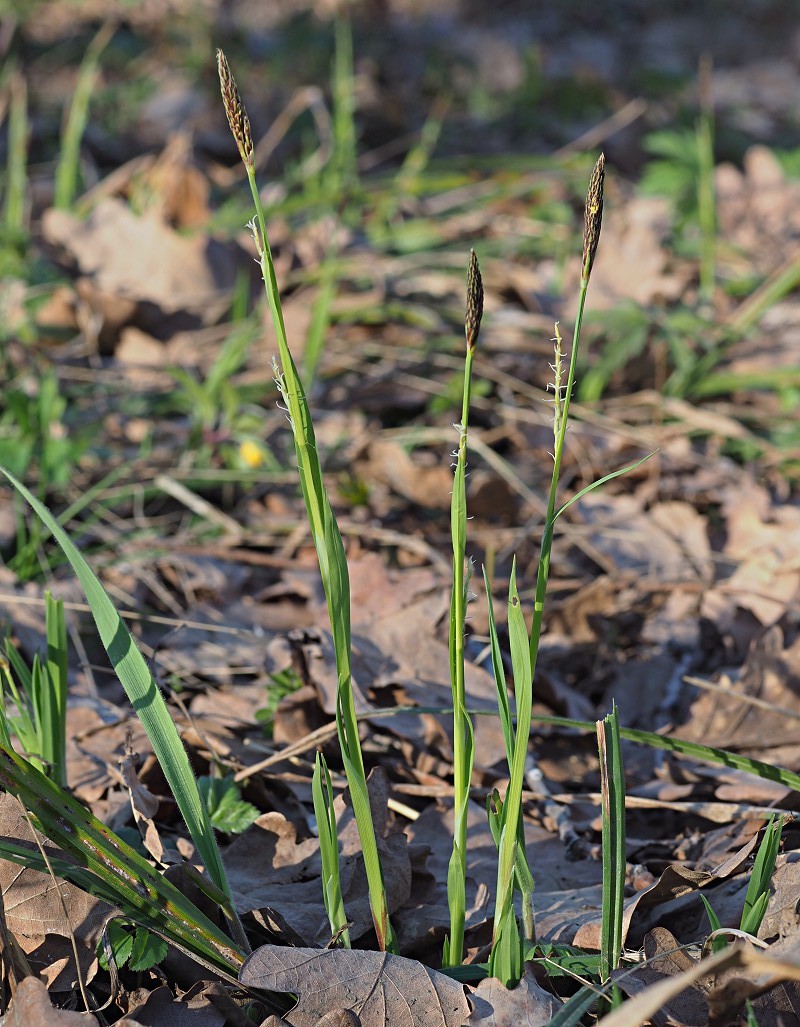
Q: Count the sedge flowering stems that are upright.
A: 3